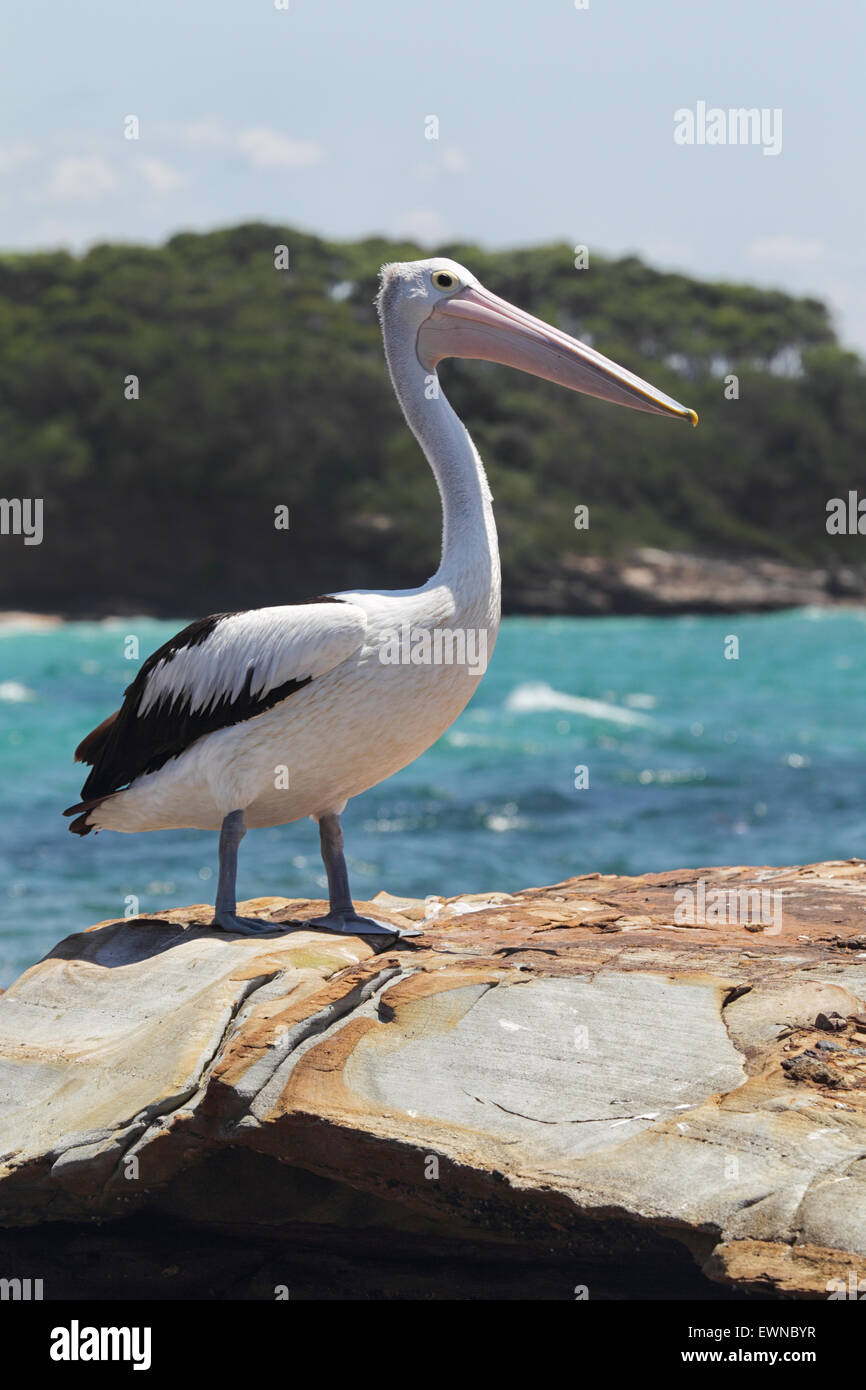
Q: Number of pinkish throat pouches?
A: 1